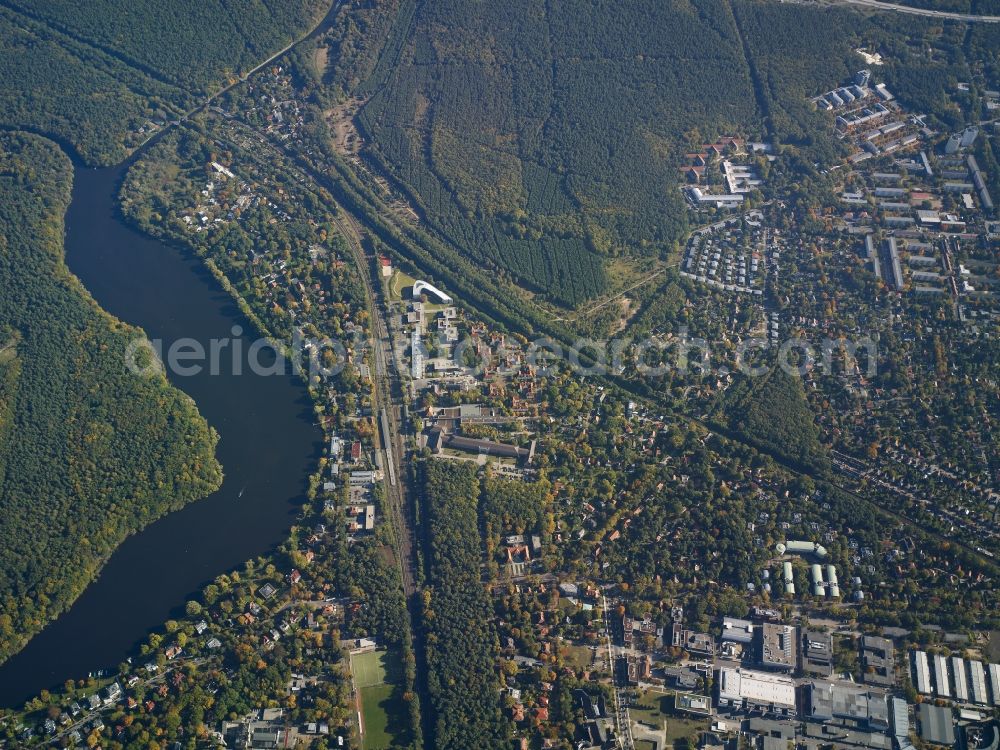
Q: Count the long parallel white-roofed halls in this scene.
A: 5